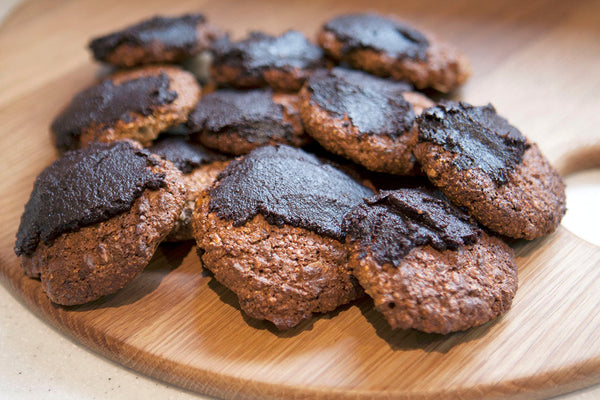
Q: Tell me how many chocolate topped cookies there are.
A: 11